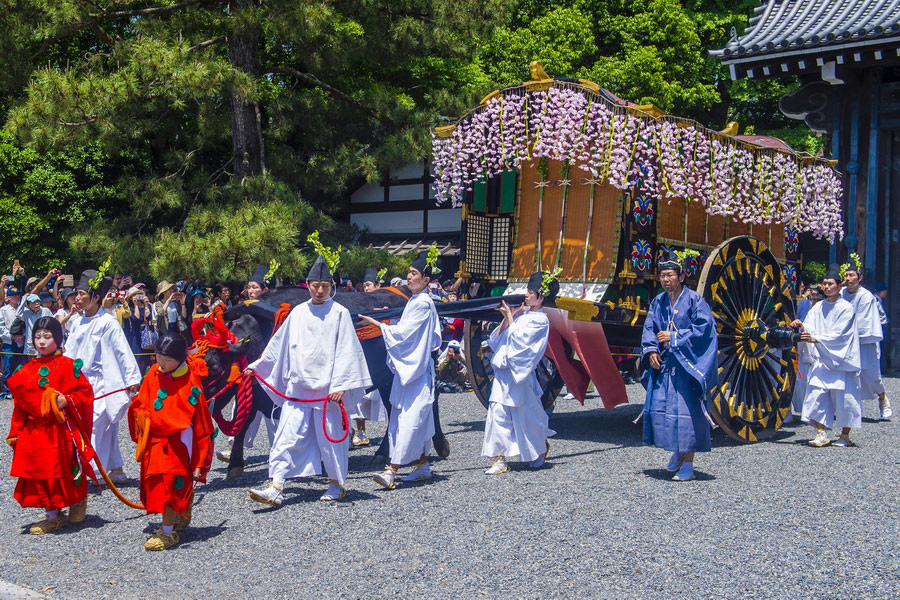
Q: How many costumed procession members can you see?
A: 11